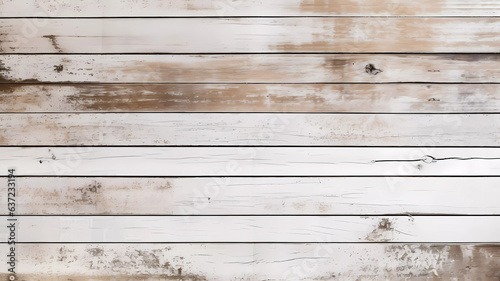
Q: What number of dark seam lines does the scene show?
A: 8